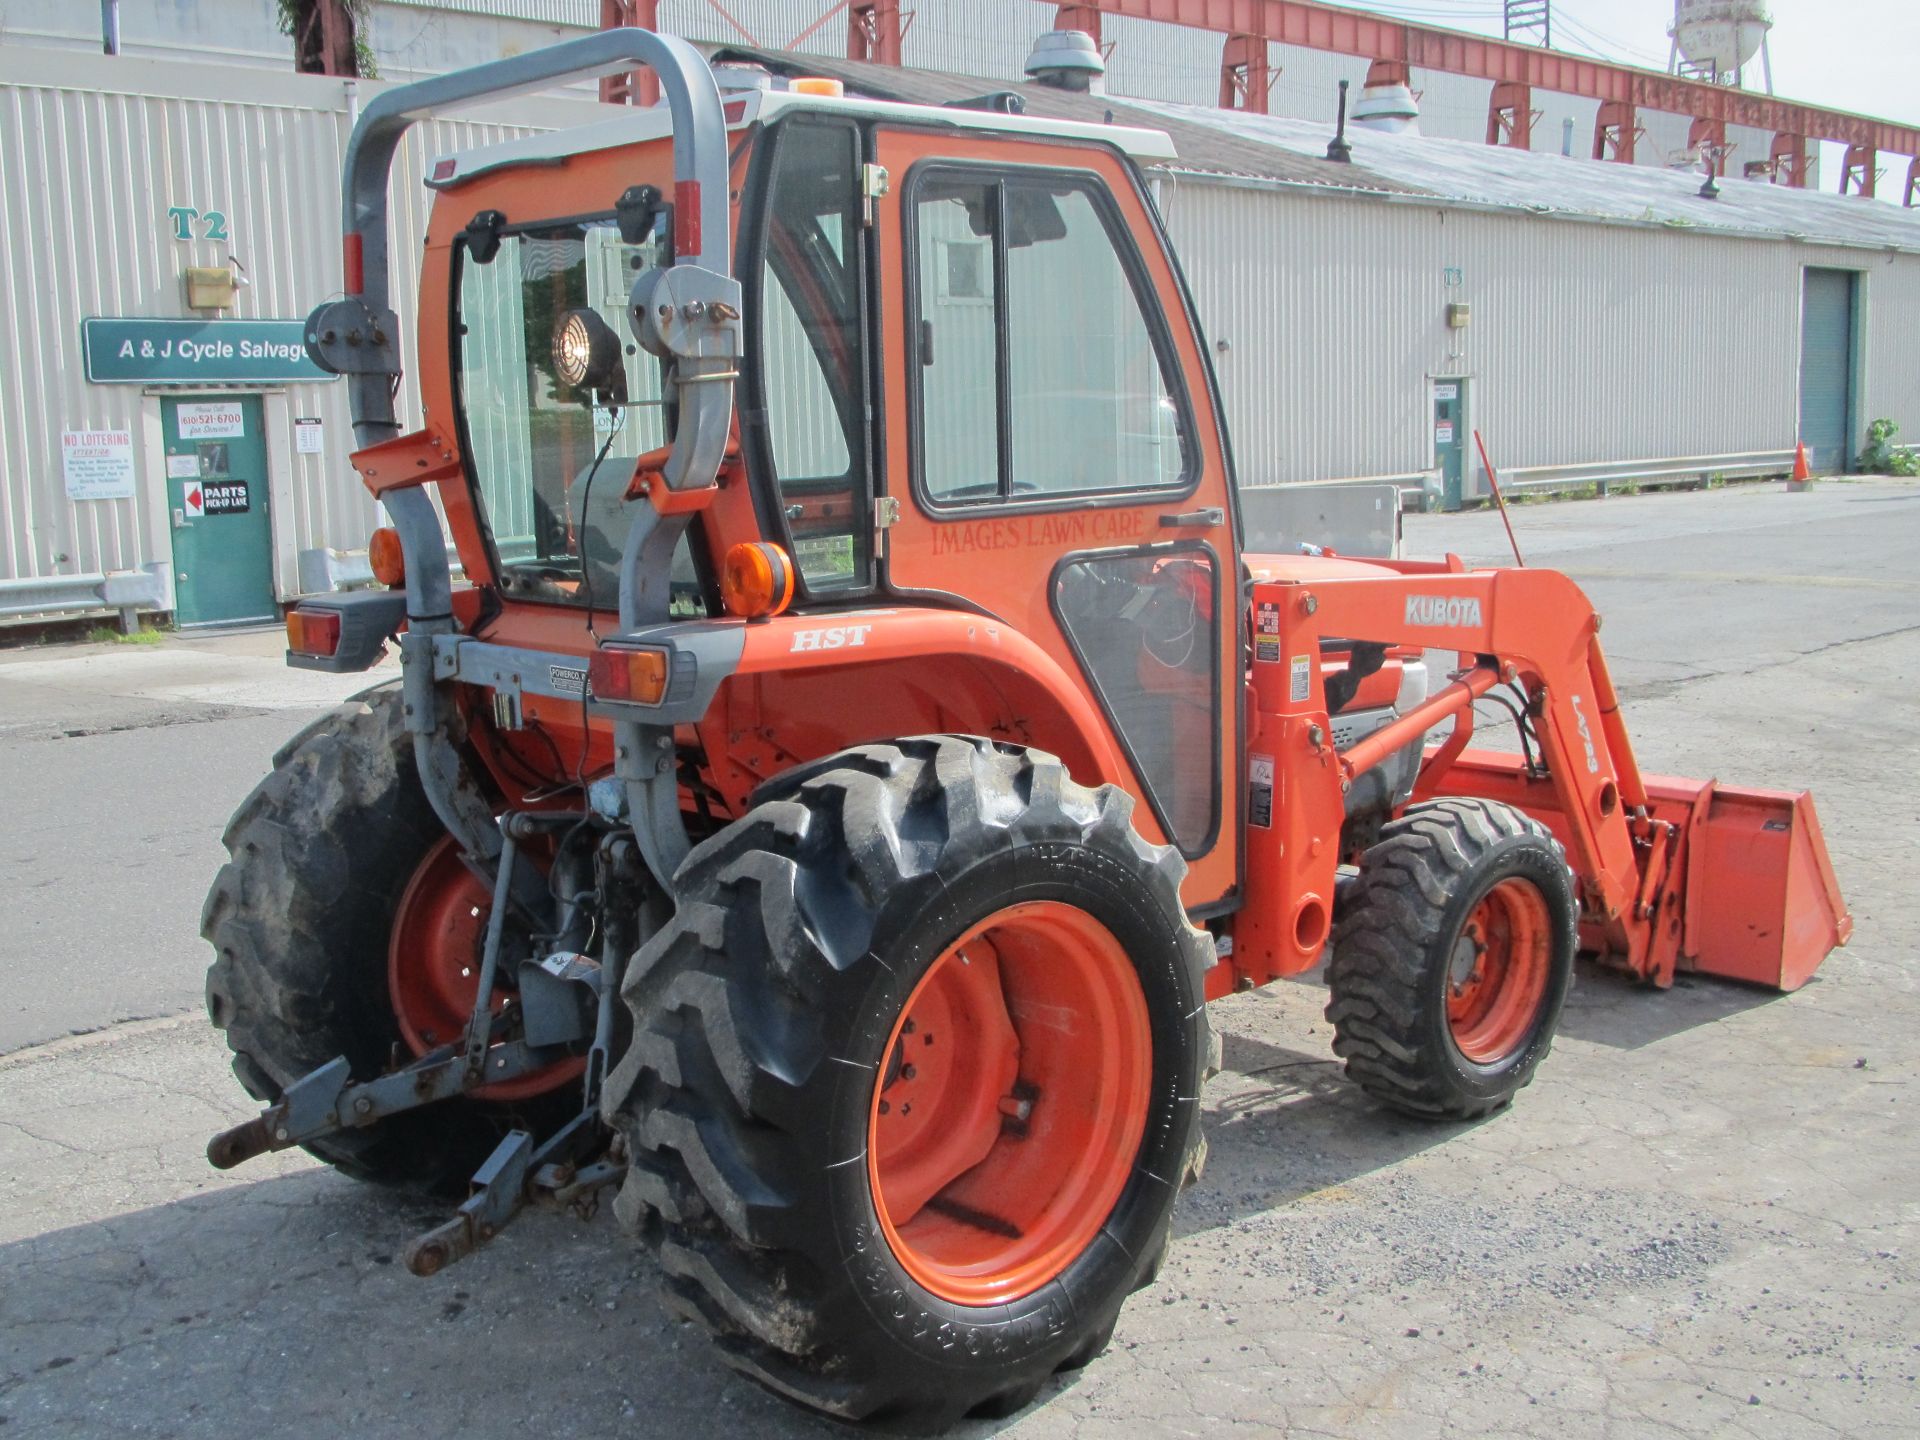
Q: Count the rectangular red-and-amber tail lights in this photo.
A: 2